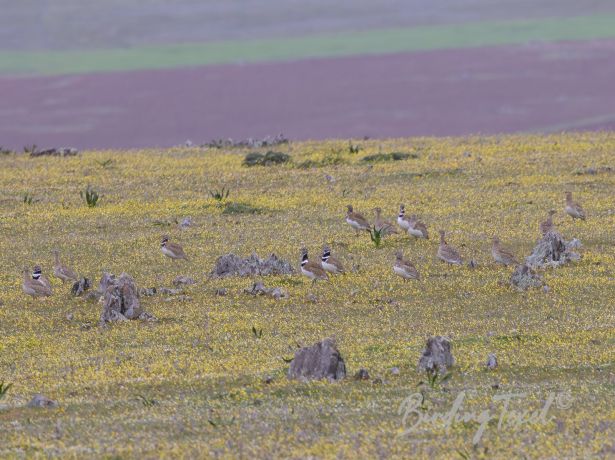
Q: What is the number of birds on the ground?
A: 15